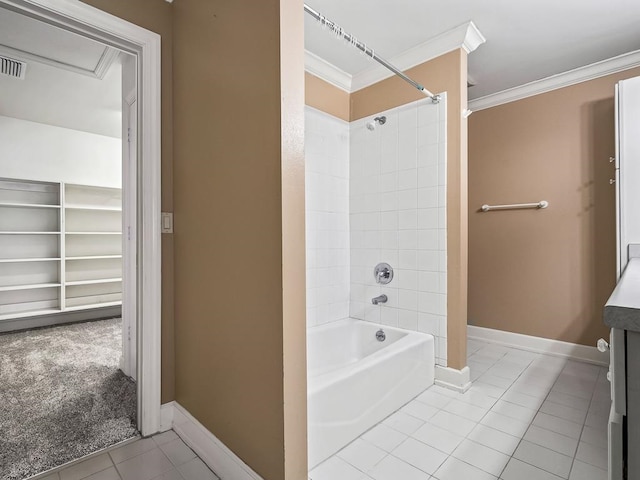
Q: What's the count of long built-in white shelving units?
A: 2